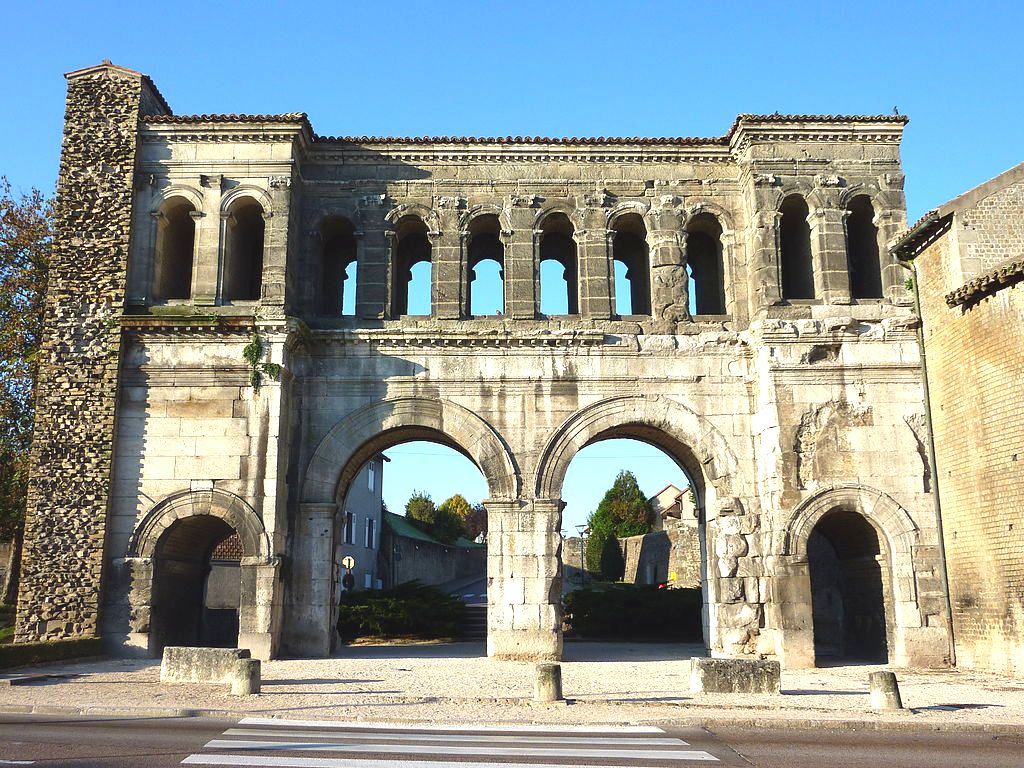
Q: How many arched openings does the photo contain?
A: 14